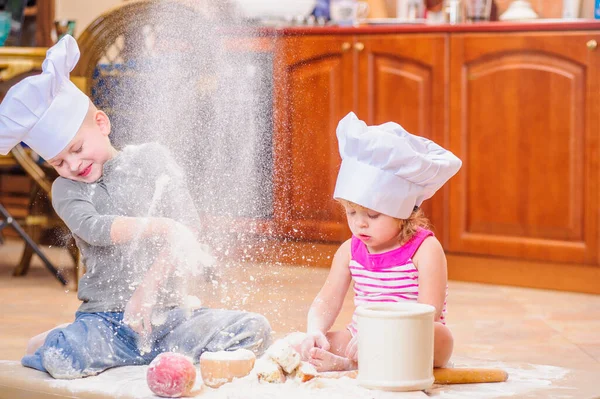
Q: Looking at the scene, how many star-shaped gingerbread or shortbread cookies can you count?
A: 0